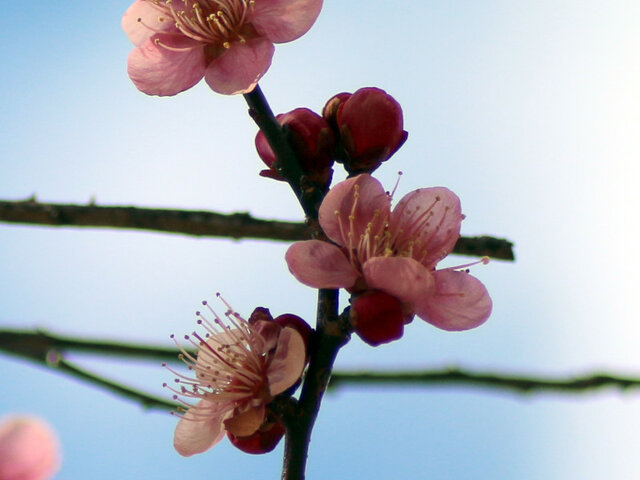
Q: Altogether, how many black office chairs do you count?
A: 0